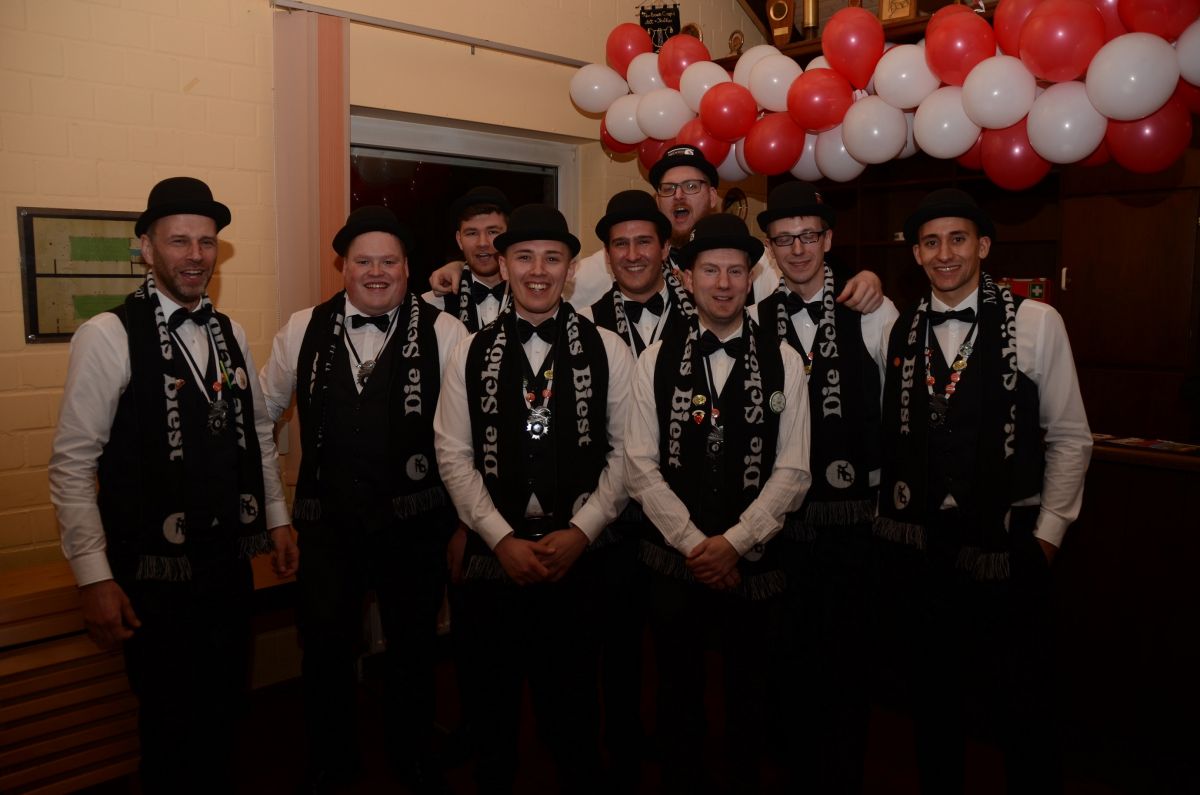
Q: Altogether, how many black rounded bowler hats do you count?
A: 9